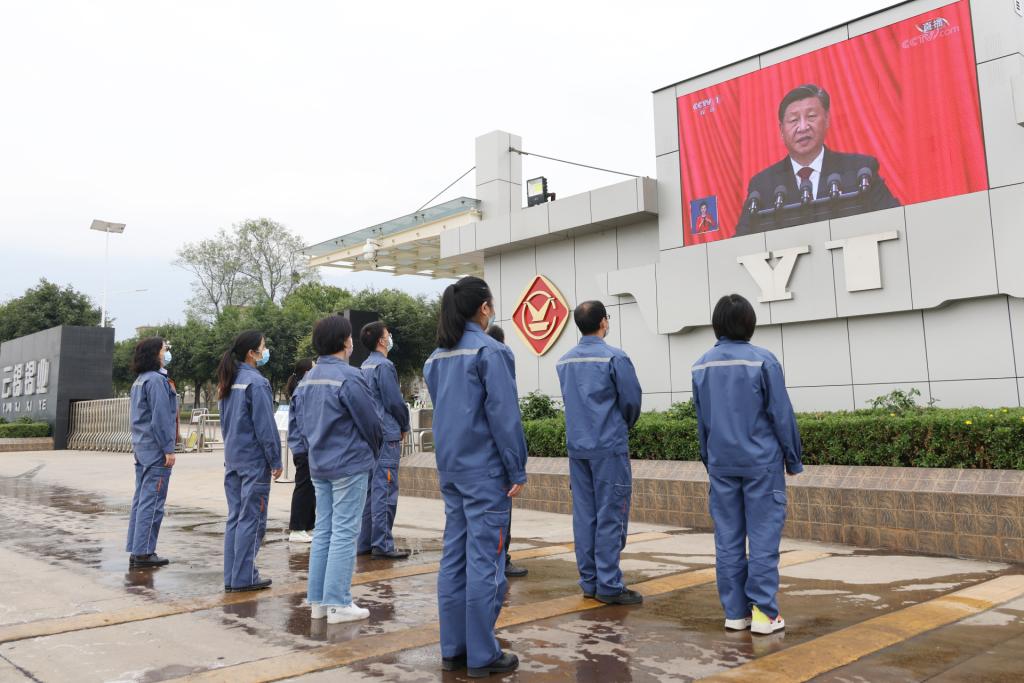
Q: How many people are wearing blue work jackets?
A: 9